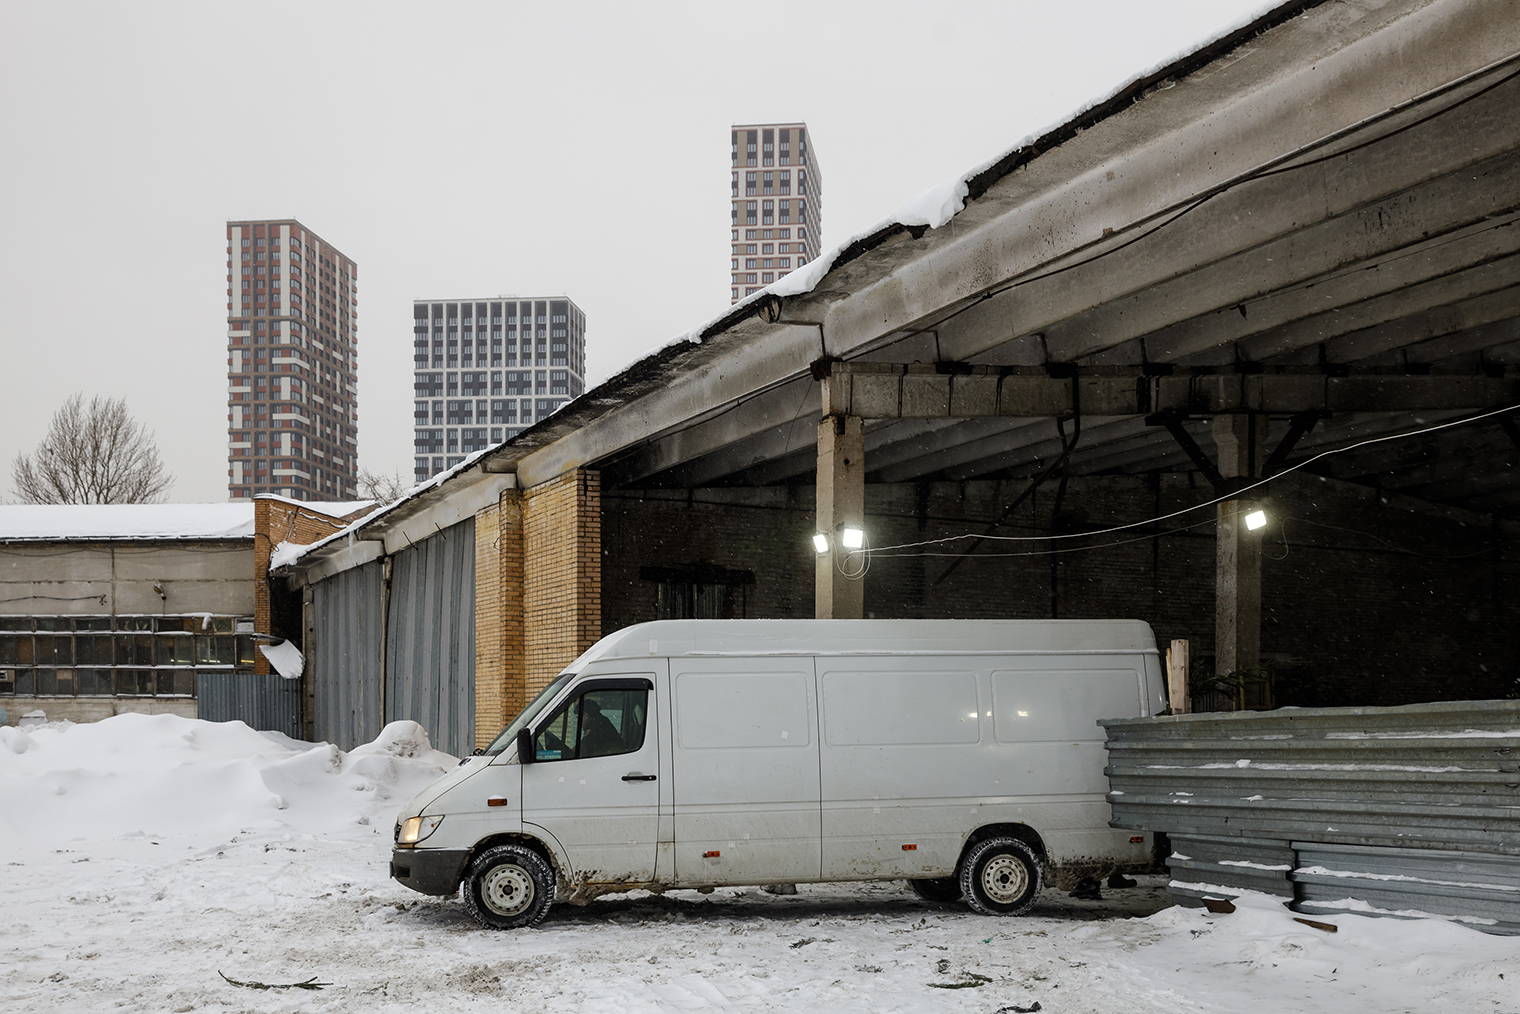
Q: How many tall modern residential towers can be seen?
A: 3